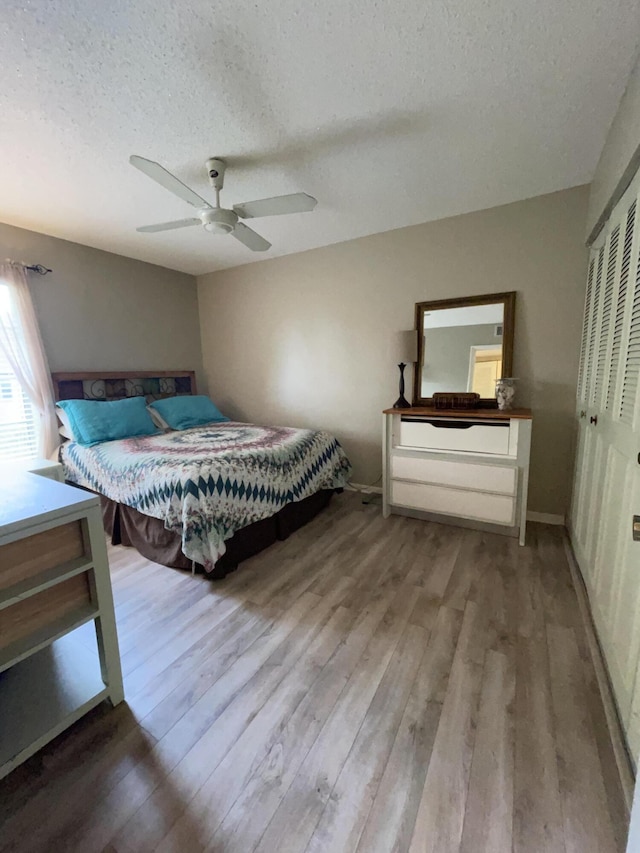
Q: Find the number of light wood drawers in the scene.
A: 2